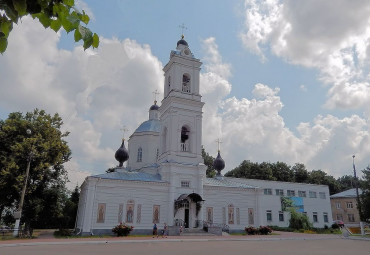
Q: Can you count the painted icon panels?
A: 6